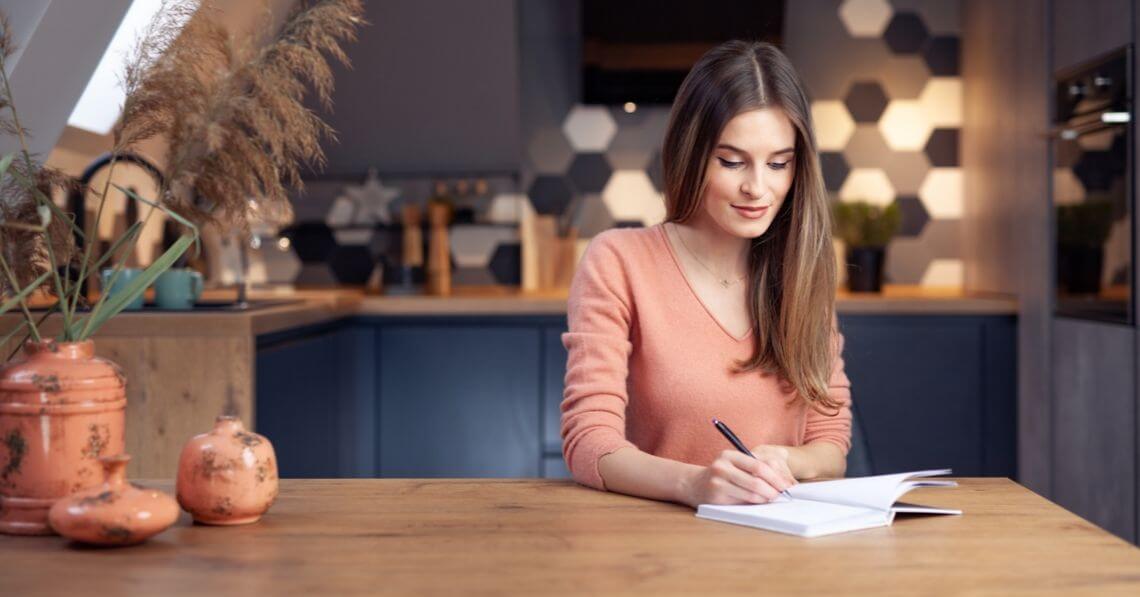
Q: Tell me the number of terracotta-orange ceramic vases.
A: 3